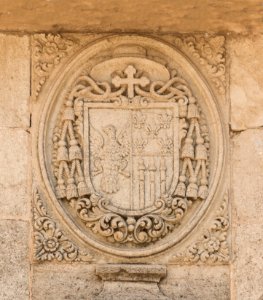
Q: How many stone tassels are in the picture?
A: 12